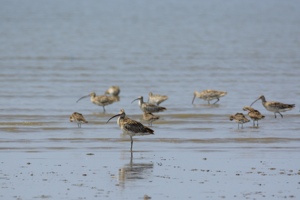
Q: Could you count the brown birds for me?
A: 11